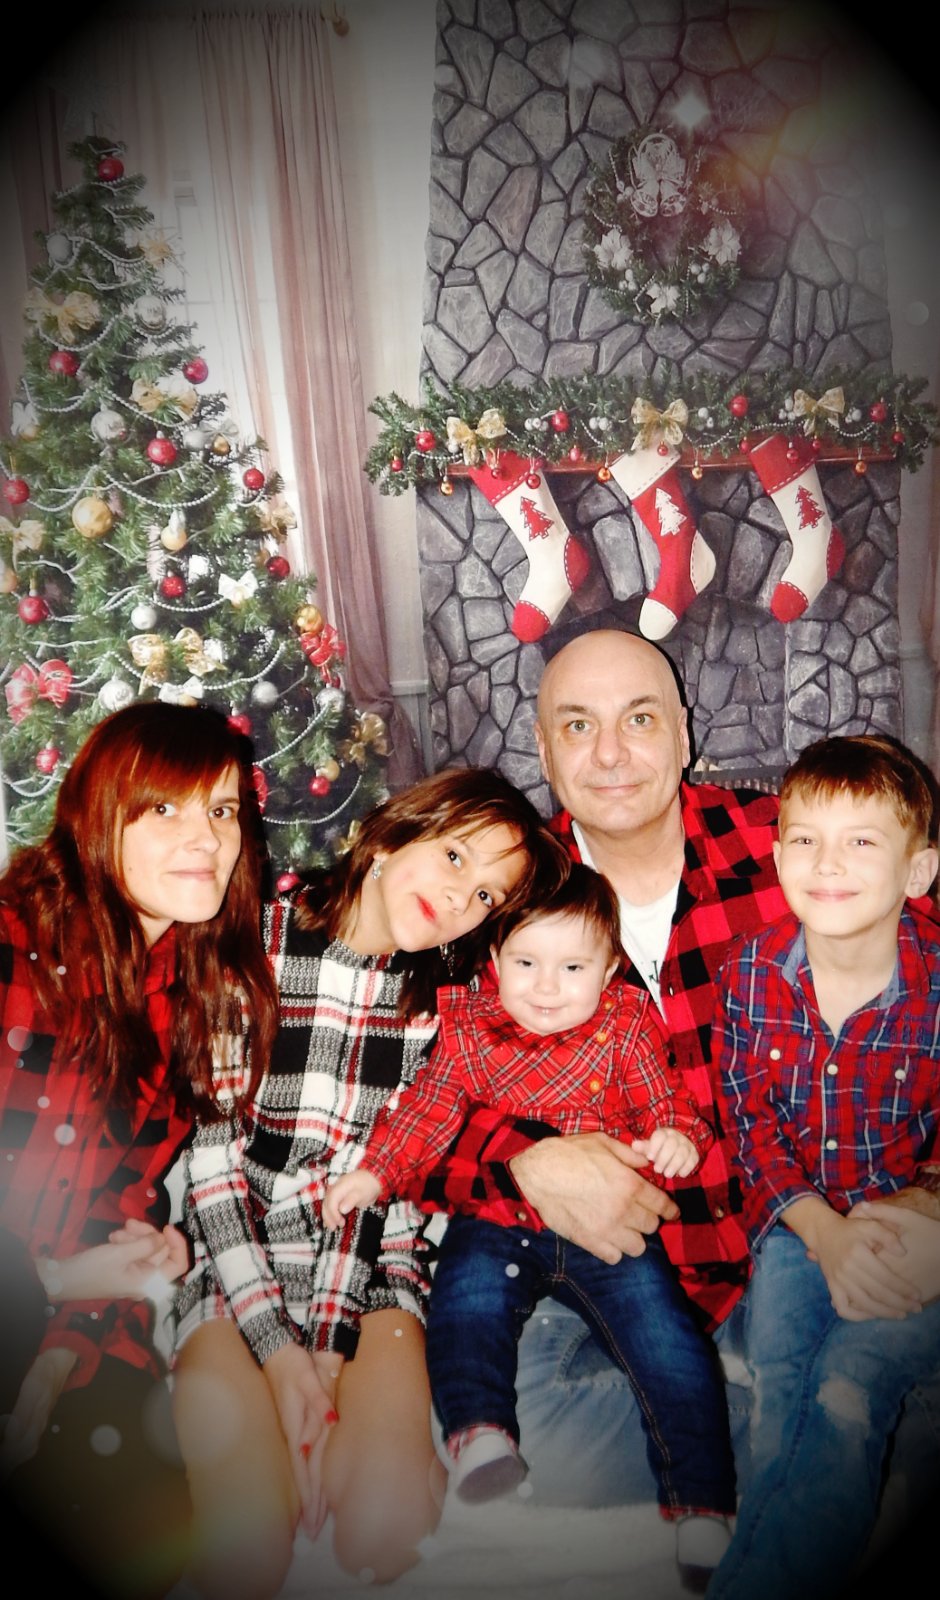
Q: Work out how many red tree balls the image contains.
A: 13